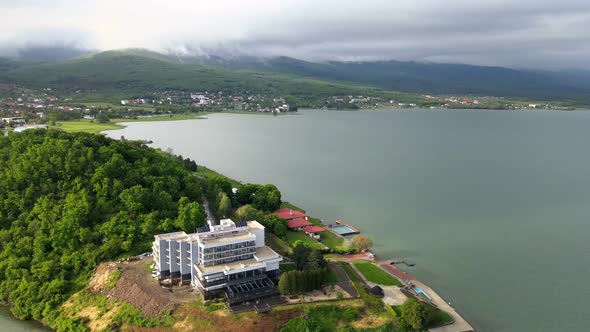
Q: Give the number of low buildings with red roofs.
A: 3